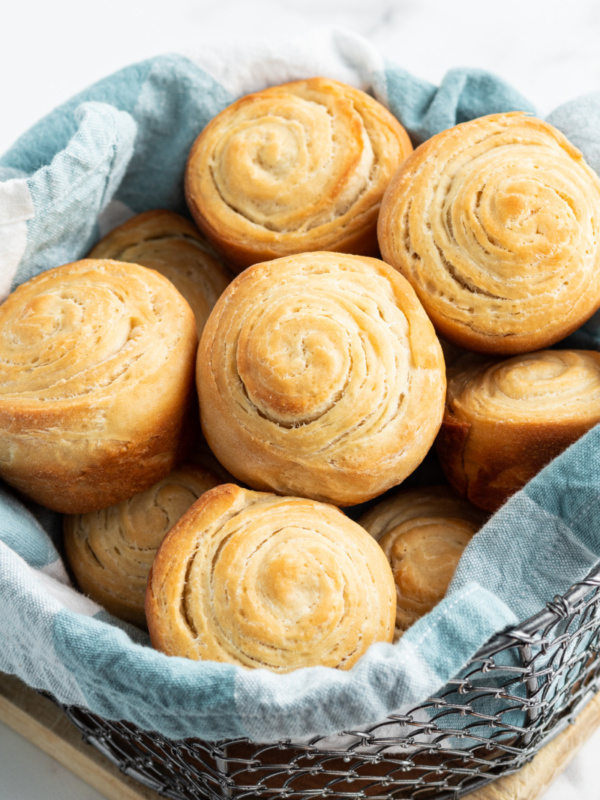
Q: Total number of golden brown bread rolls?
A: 9